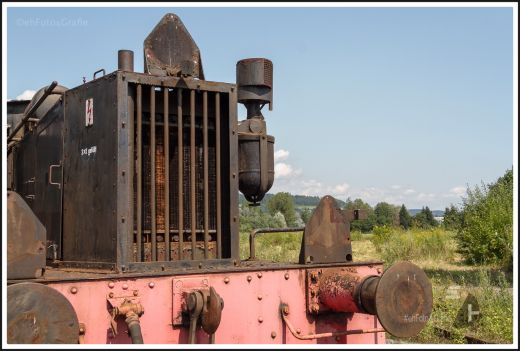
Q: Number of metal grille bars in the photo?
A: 7